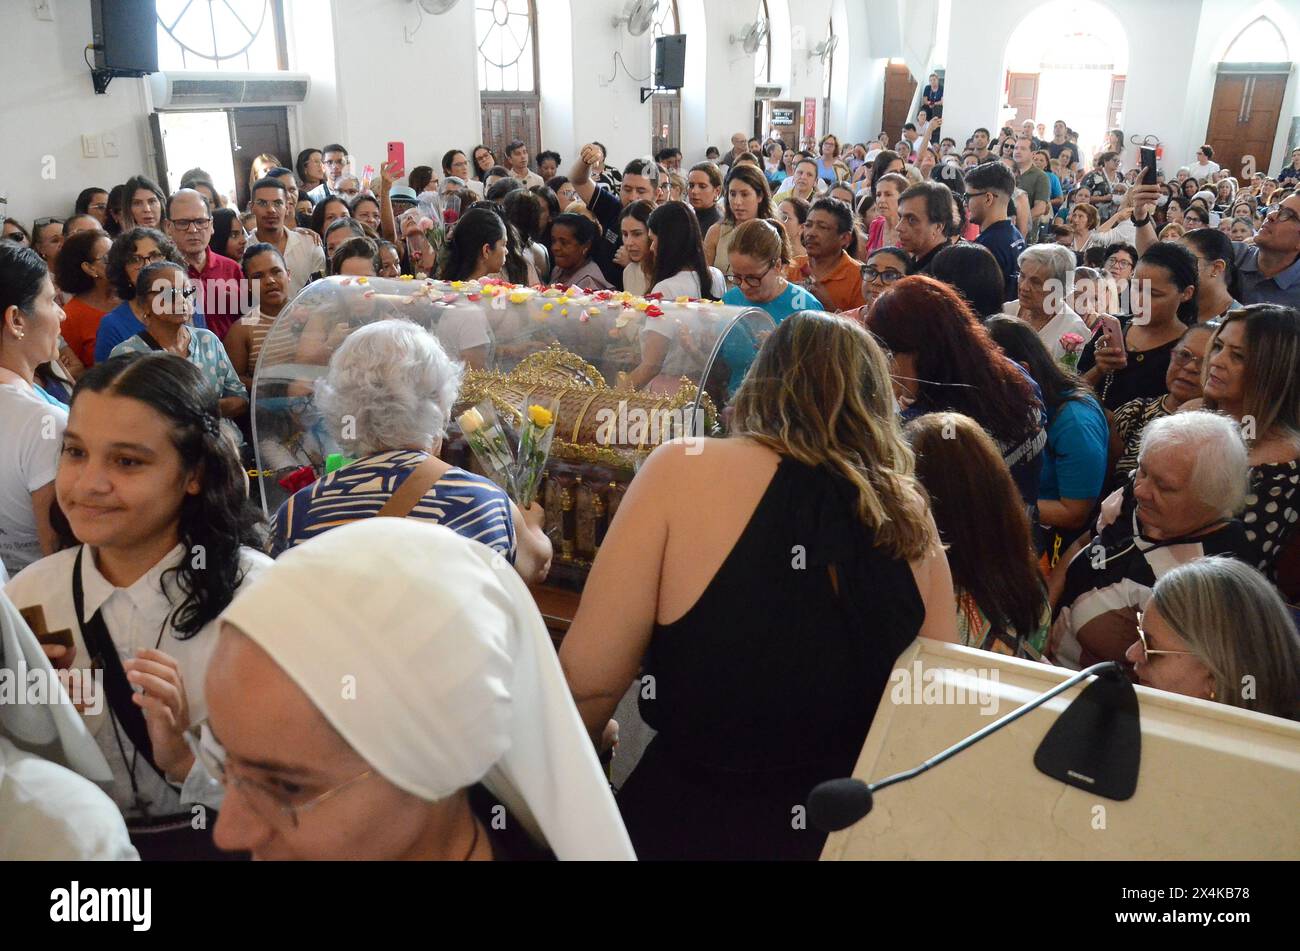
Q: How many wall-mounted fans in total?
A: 4